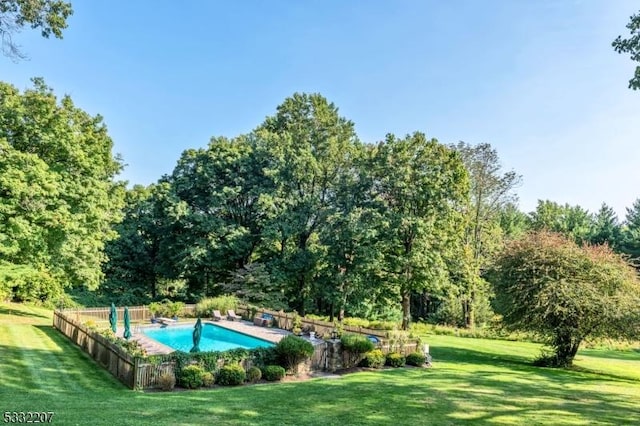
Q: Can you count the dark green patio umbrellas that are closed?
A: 3